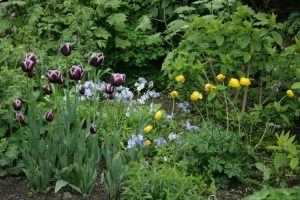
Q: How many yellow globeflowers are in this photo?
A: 11